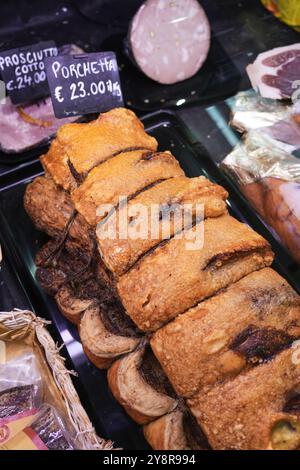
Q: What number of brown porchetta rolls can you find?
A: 6